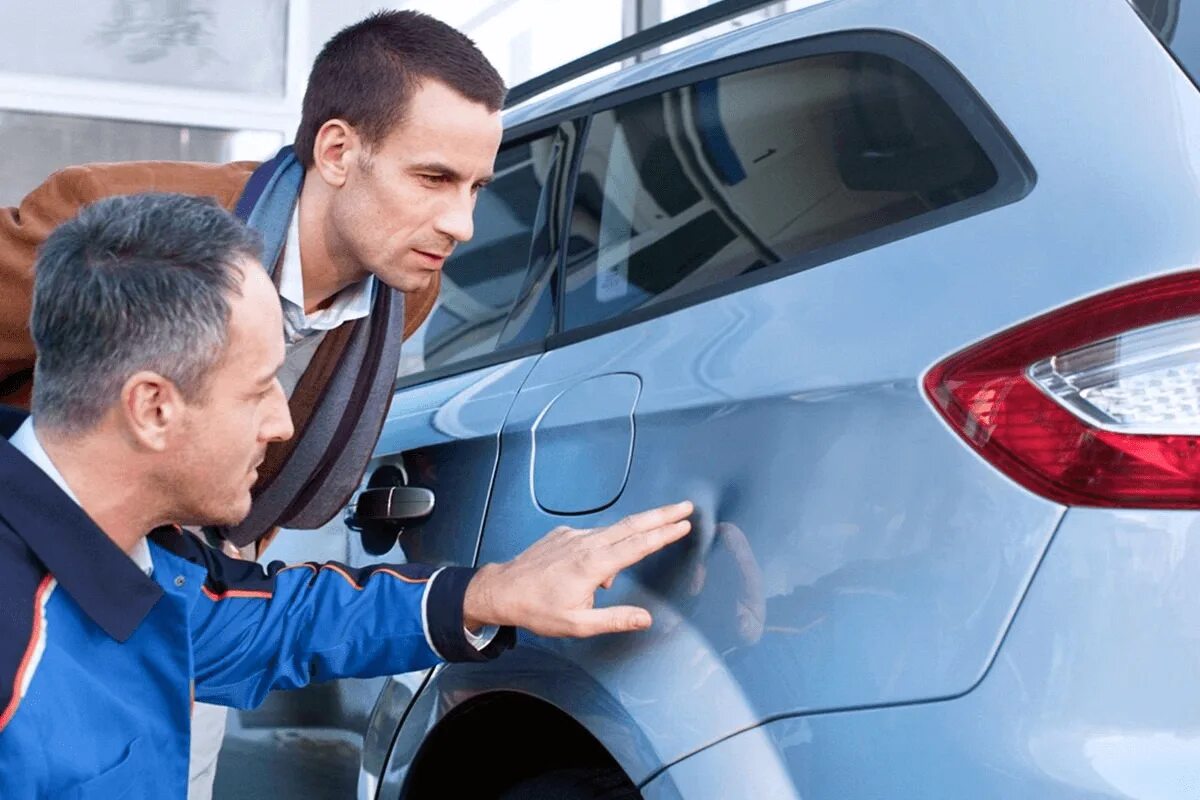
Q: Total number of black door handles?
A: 1